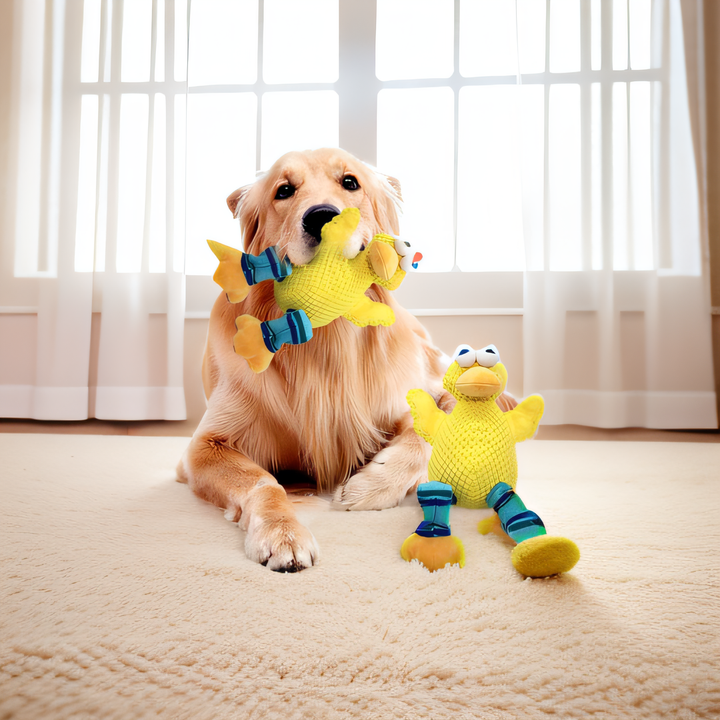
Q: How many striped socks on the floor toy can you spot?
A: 2